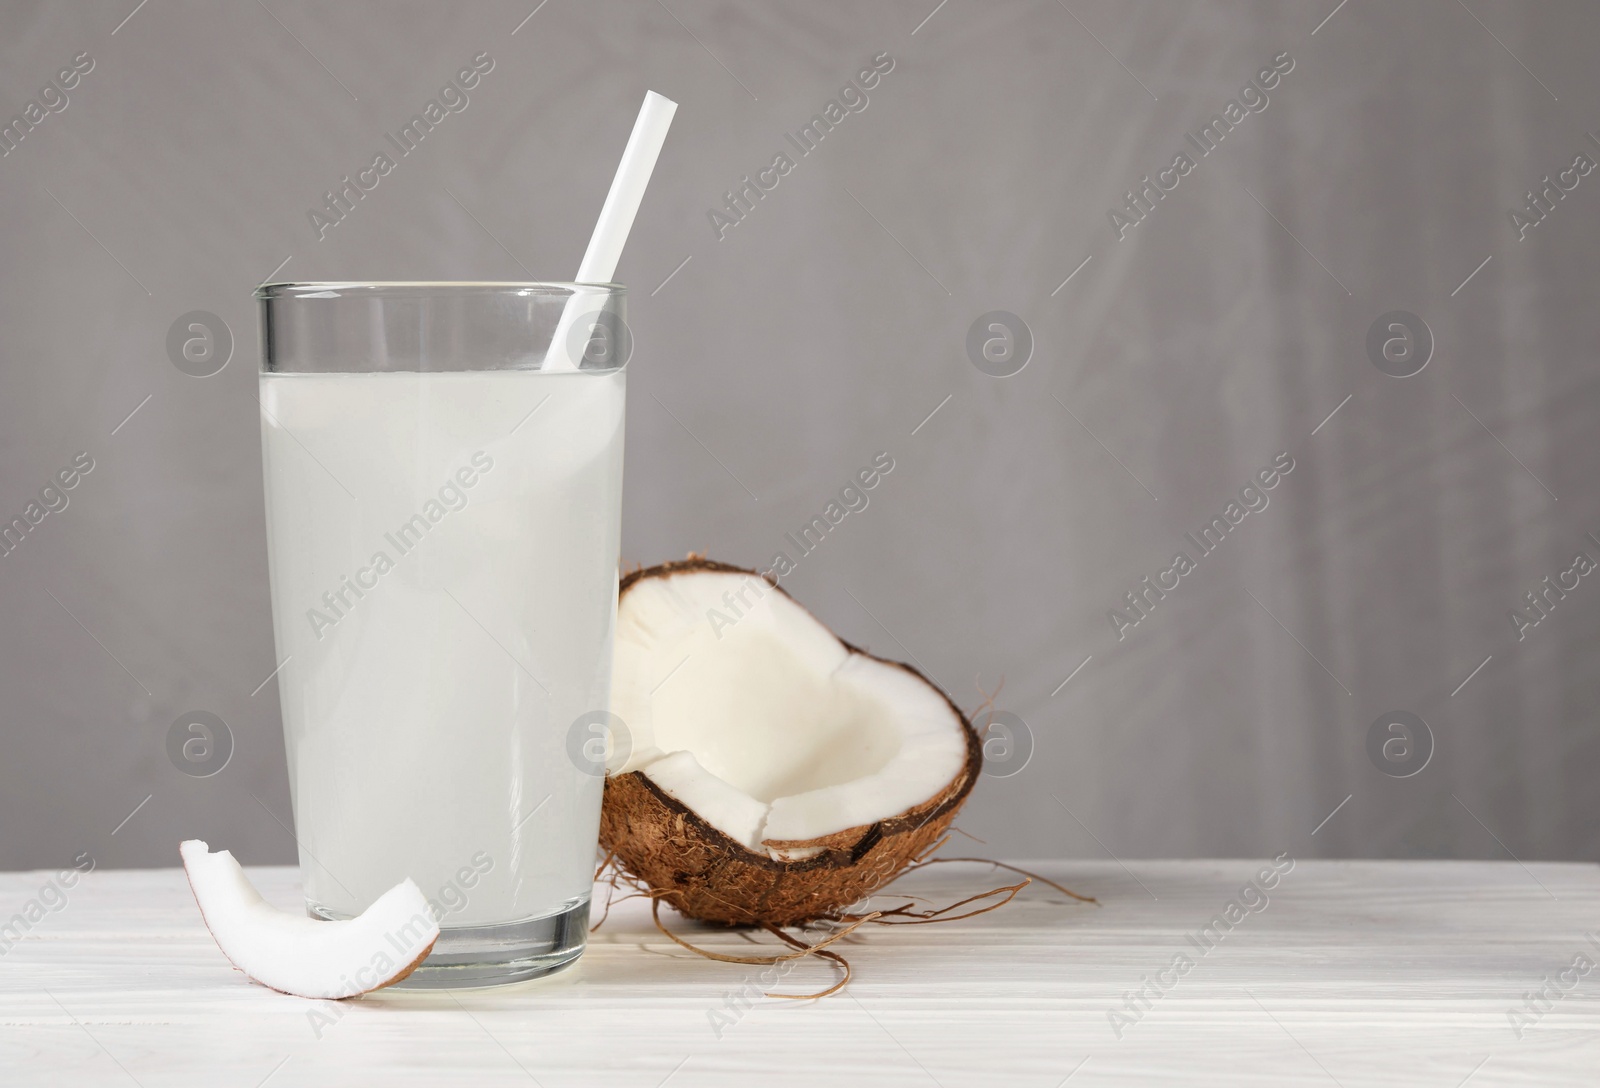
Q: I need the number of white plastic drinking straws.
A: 1